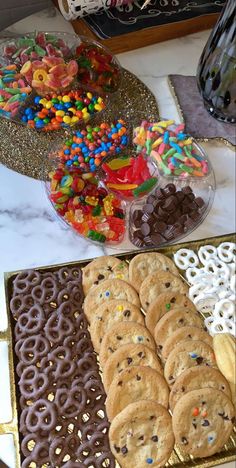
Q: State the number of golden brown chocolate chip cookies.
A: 15